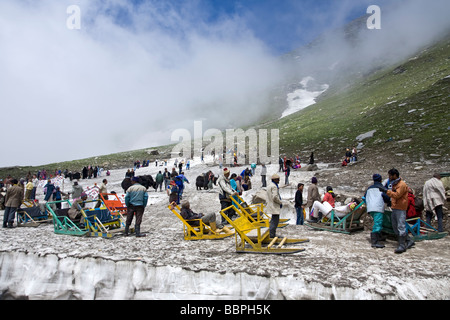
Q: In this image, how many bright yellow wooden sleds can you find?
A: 3